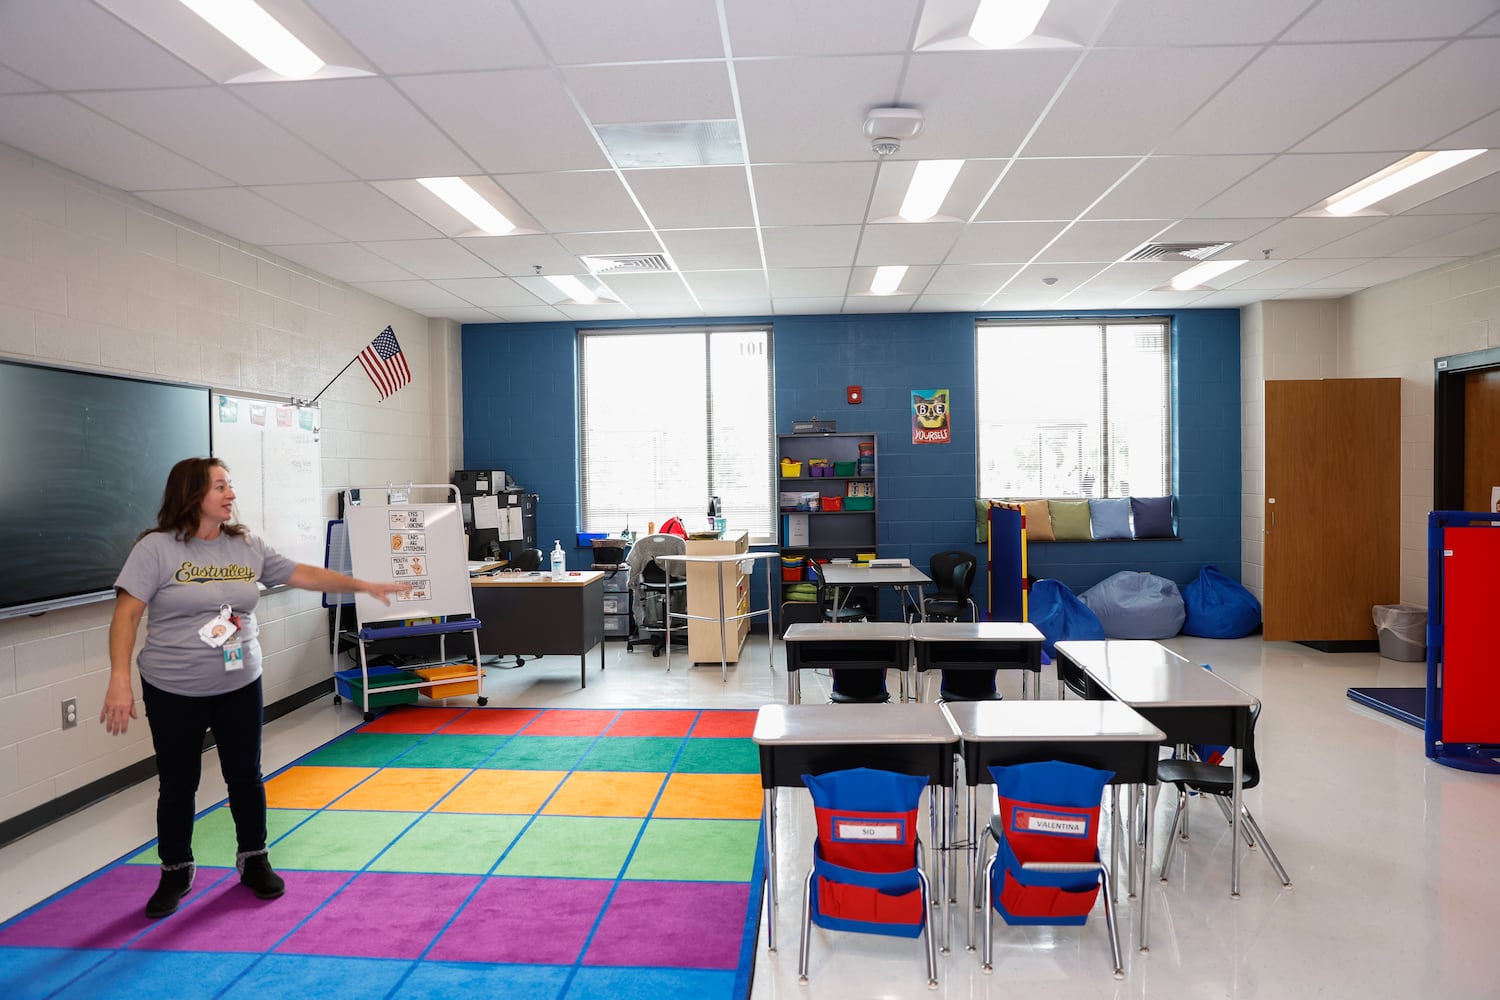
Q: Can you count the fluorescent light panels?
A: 8